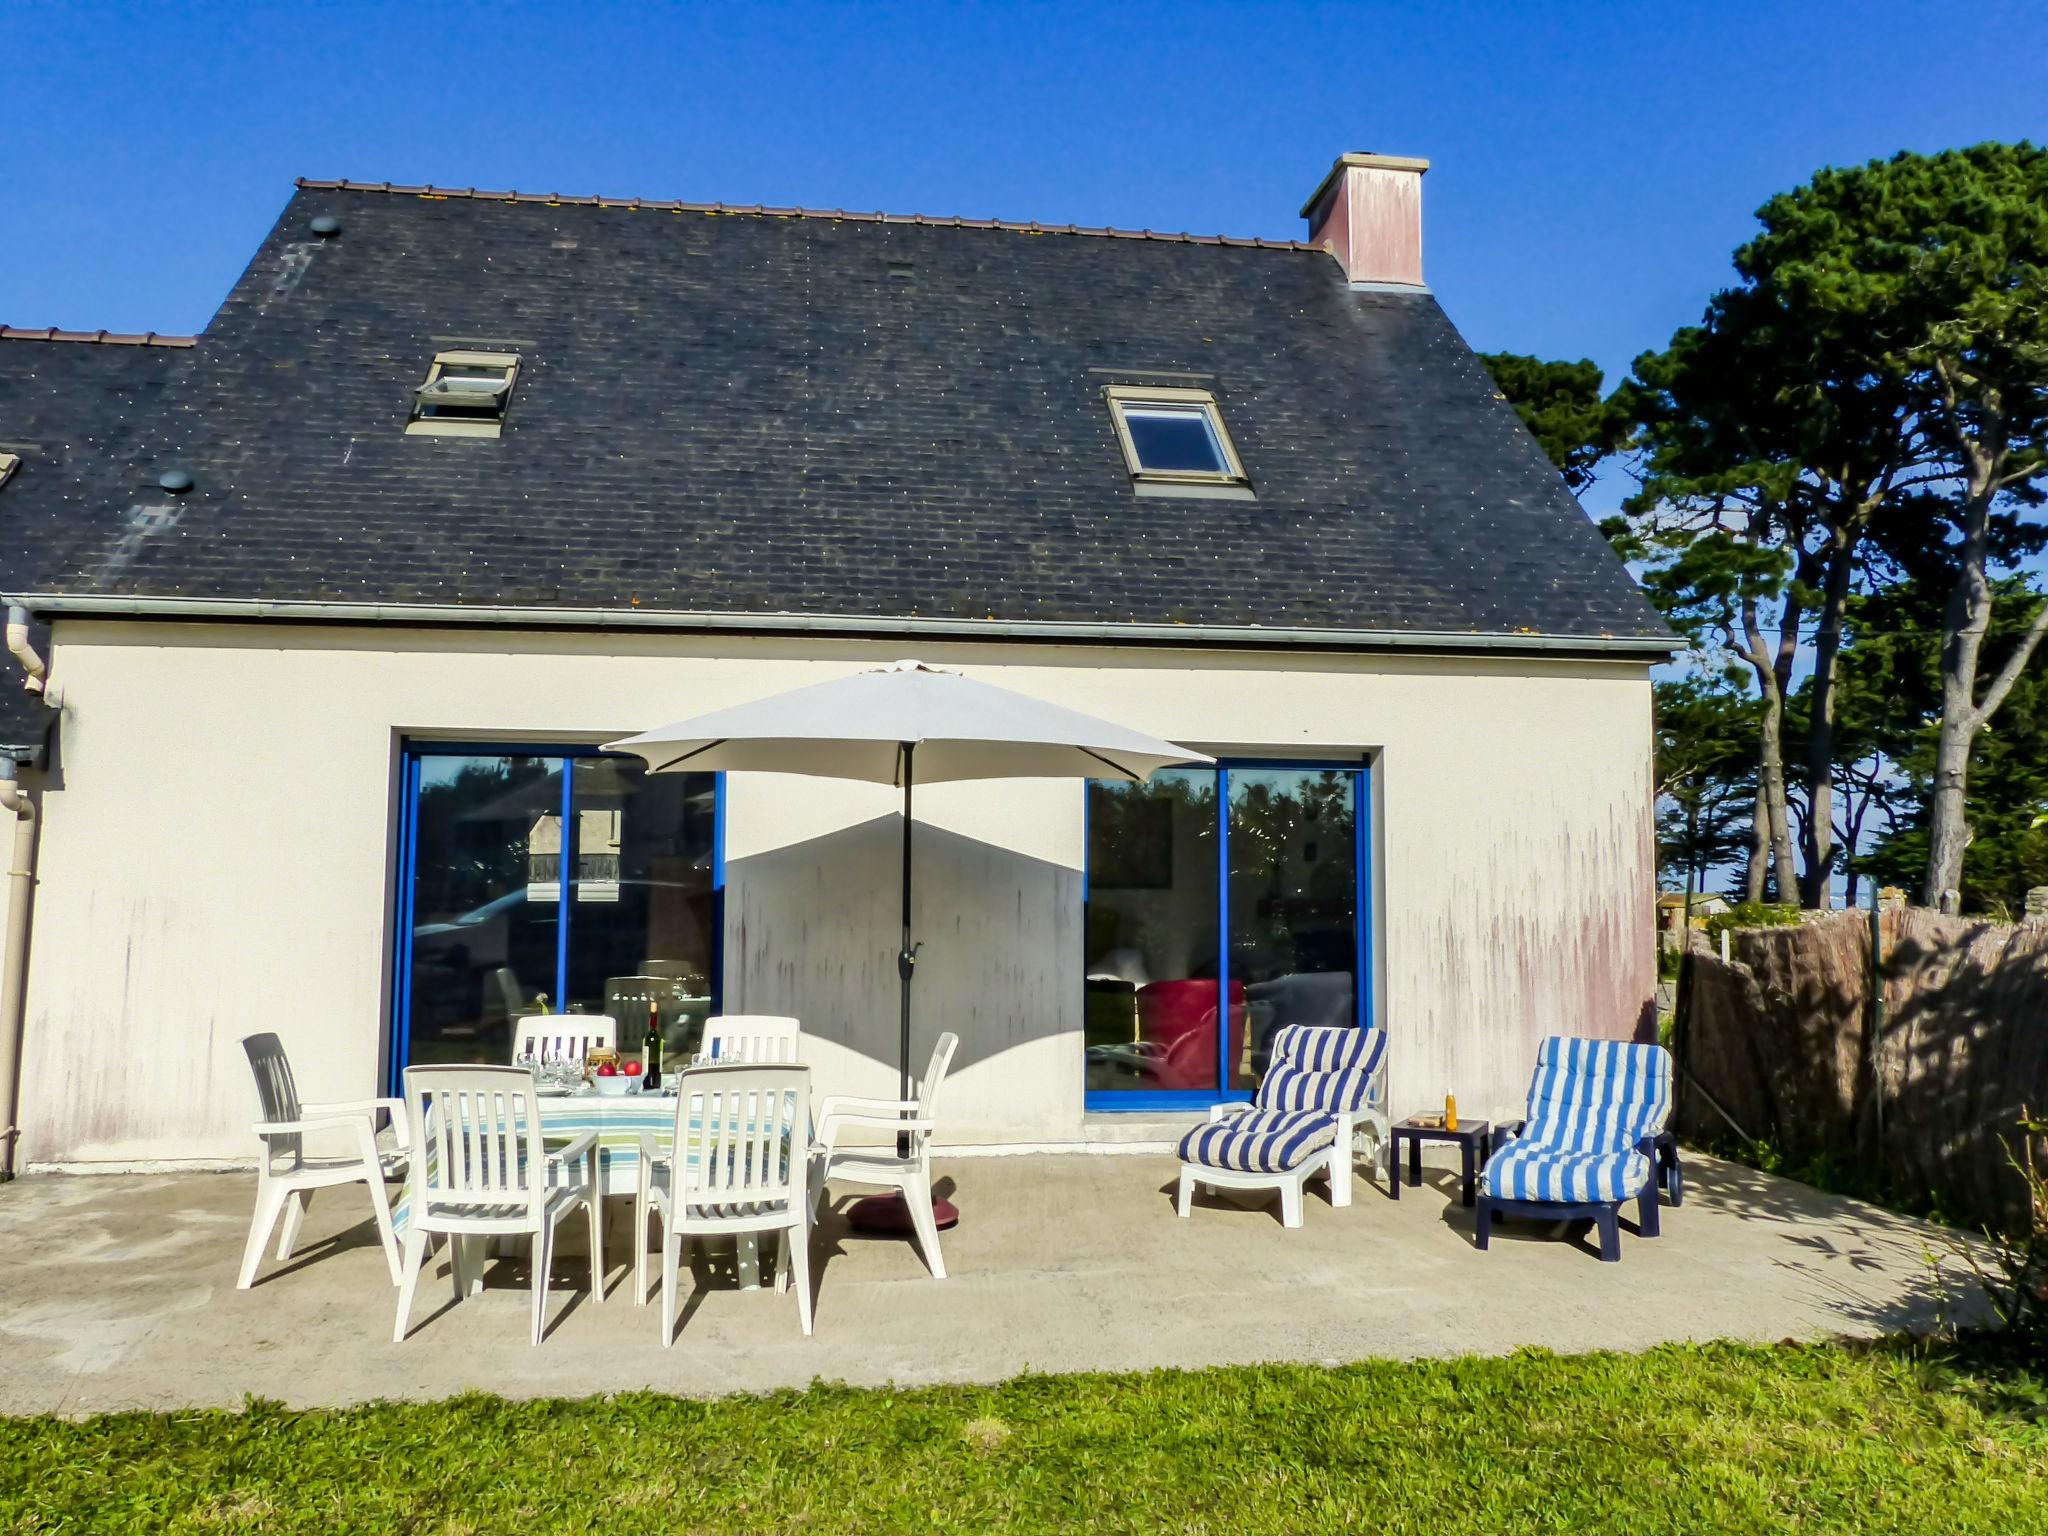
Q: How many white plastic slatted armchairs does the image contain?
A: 6